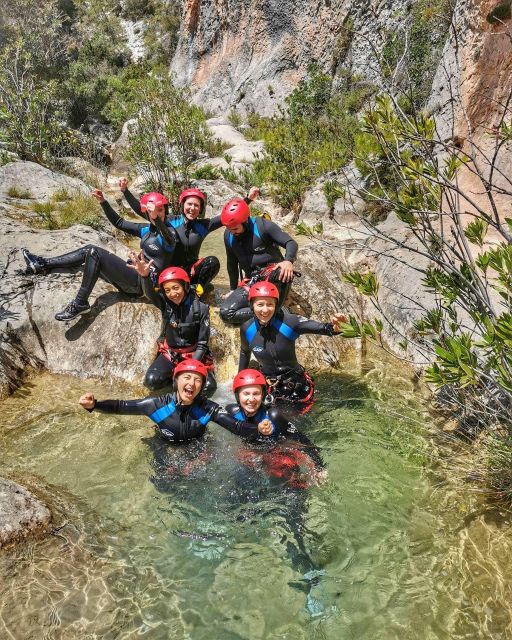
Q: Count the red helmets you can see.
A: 7